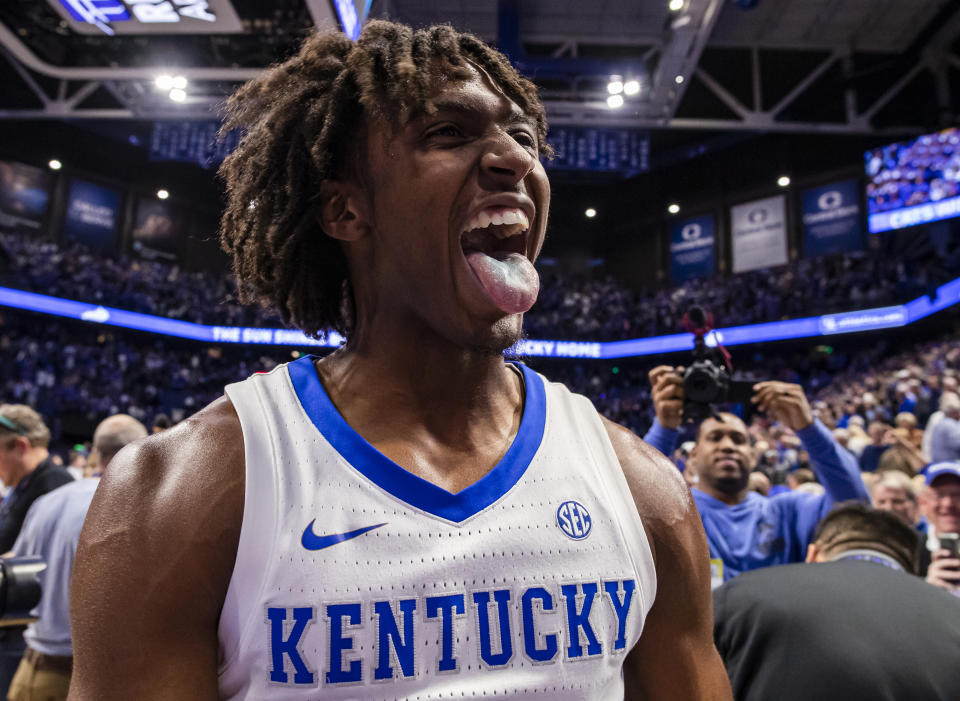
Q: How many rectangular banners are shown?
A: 6